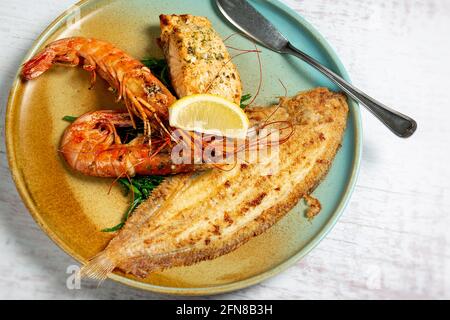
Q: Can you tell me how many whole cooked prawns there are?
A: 2